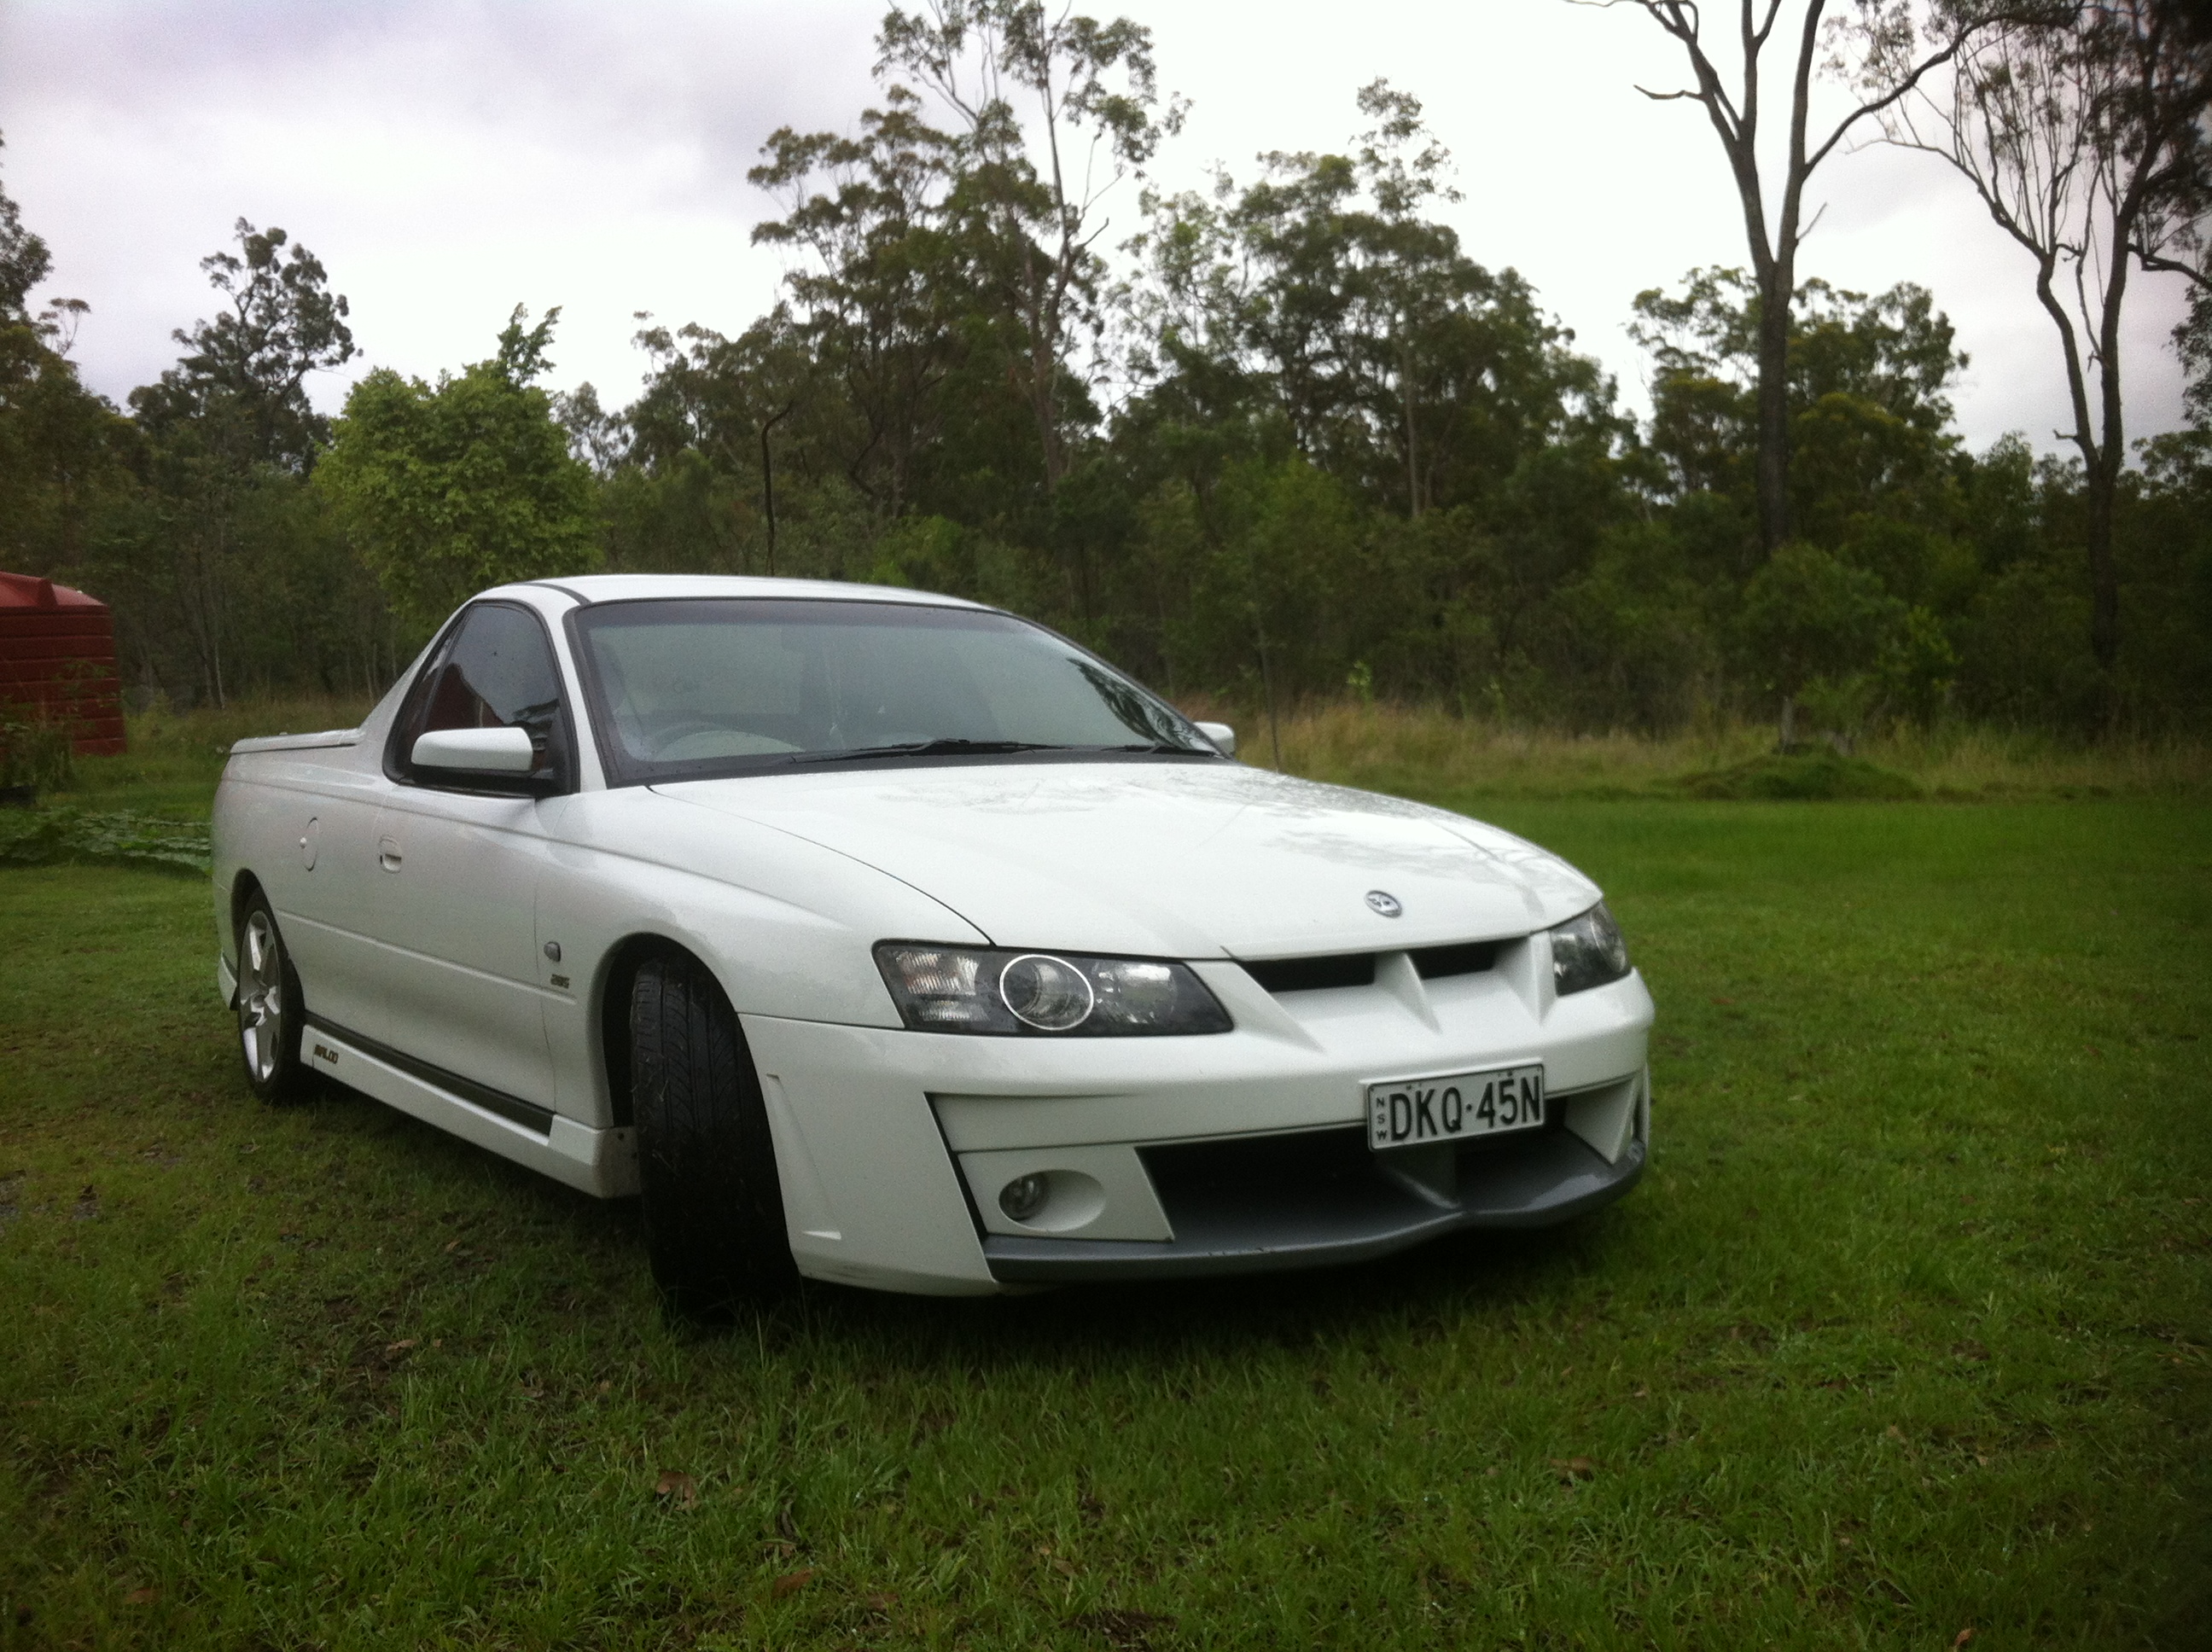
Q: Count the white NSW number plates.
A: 1